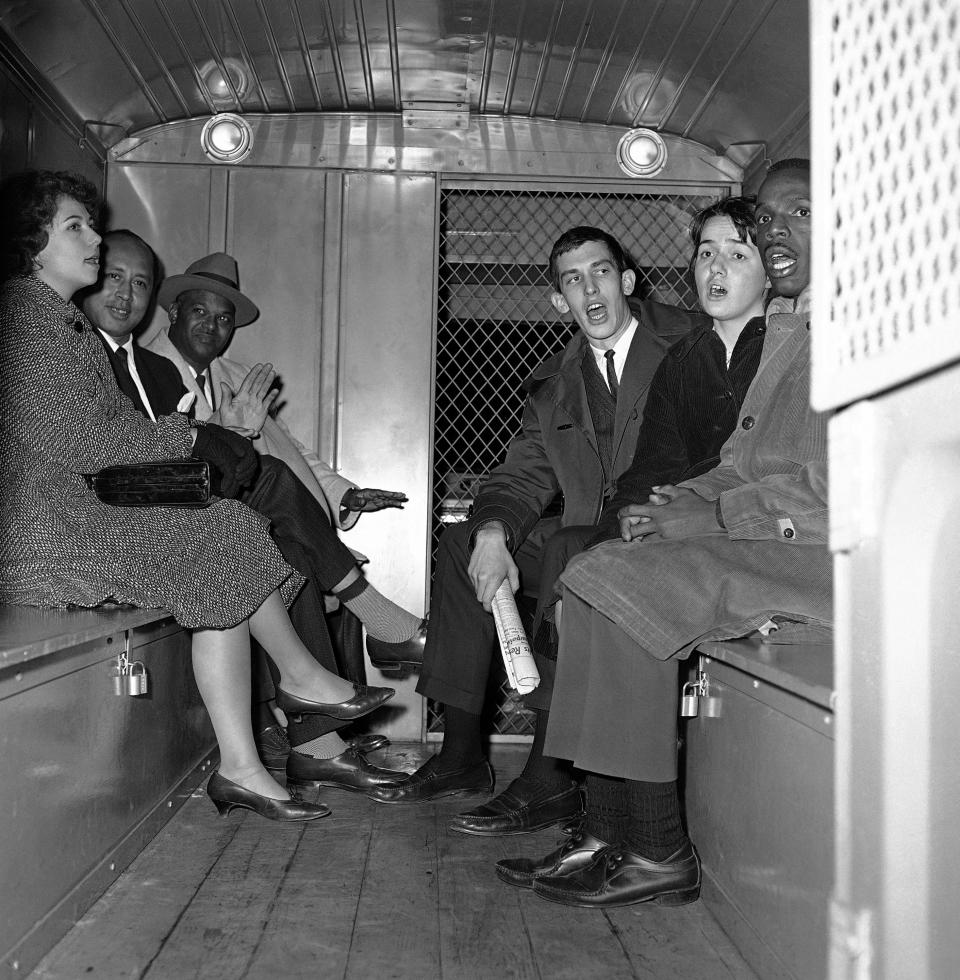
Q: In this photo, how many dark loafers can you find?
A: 2